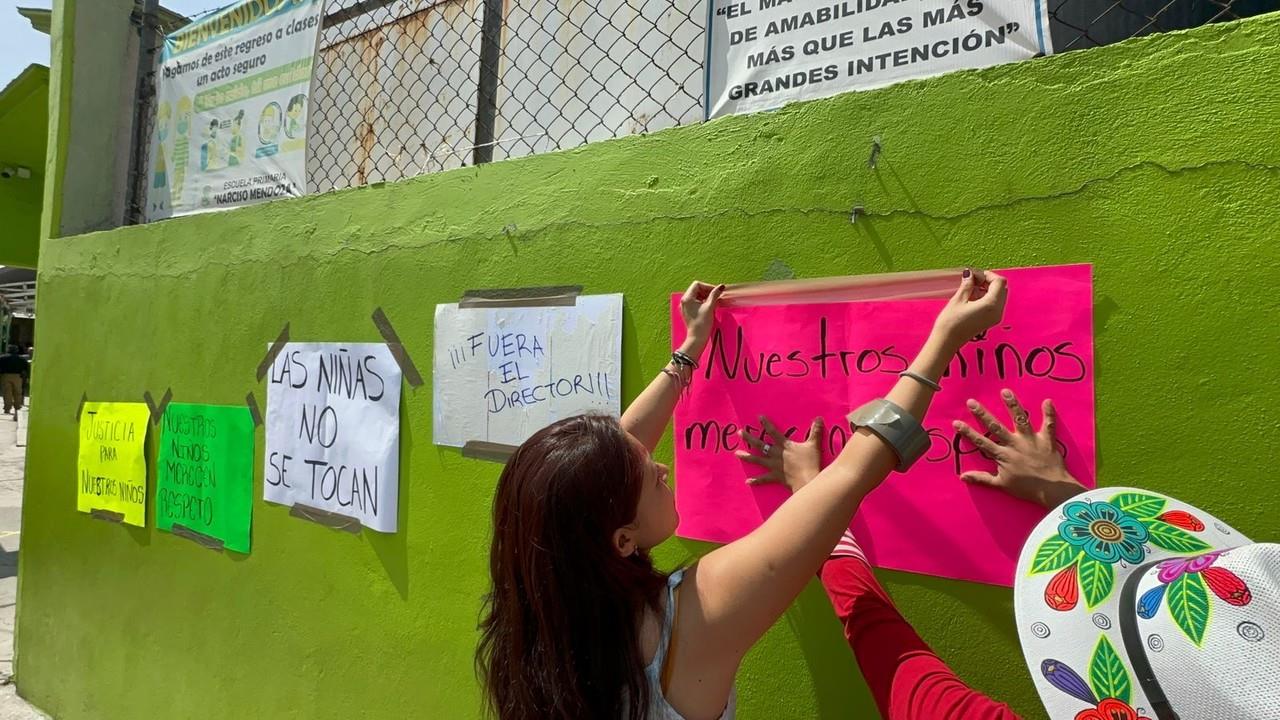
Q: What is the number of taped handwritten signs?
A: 5